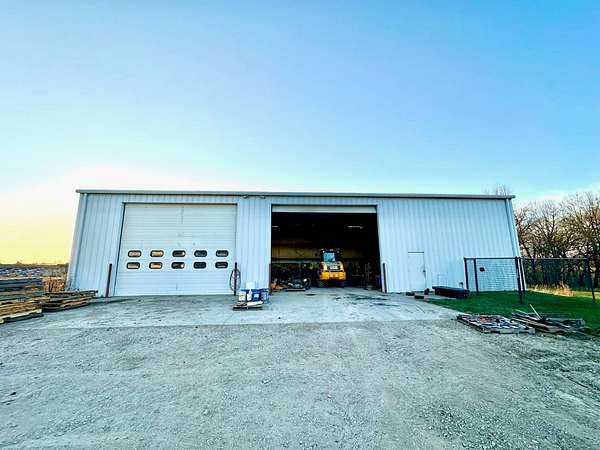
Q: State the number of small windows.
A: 10